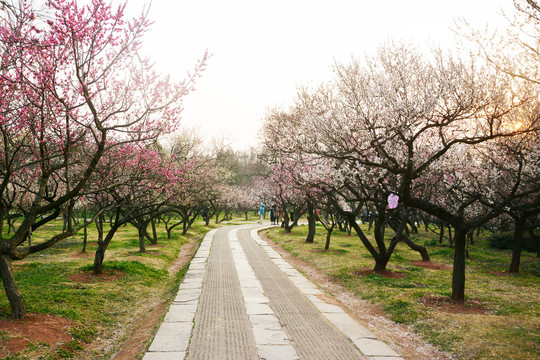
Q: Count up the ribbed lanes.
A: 2